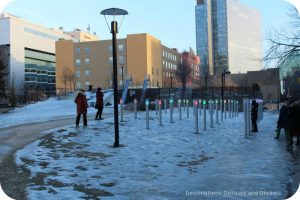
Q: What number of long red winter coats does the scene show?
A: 2